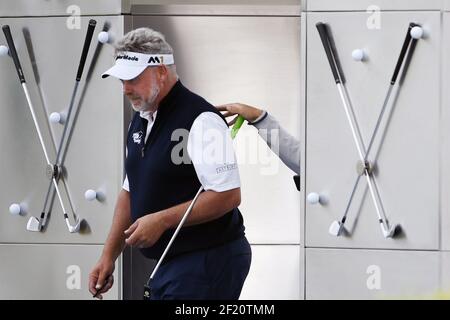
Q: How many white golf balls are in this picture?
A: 8